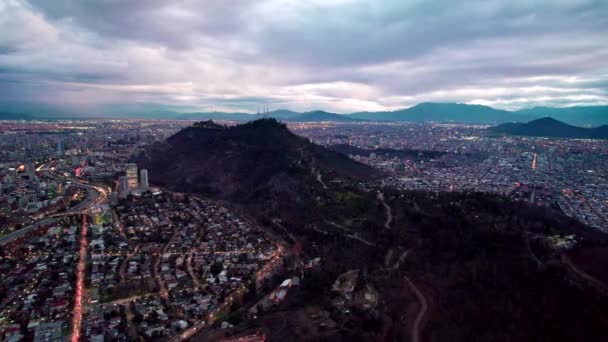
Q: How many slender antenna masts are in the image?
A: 3